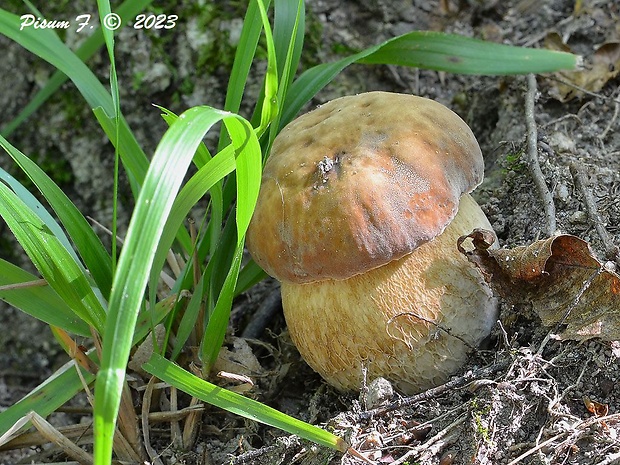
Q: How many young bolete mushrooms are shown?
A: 1